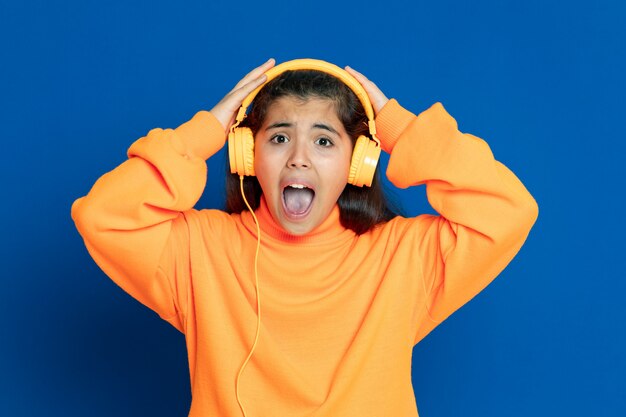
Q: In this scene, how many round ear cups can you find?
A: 2